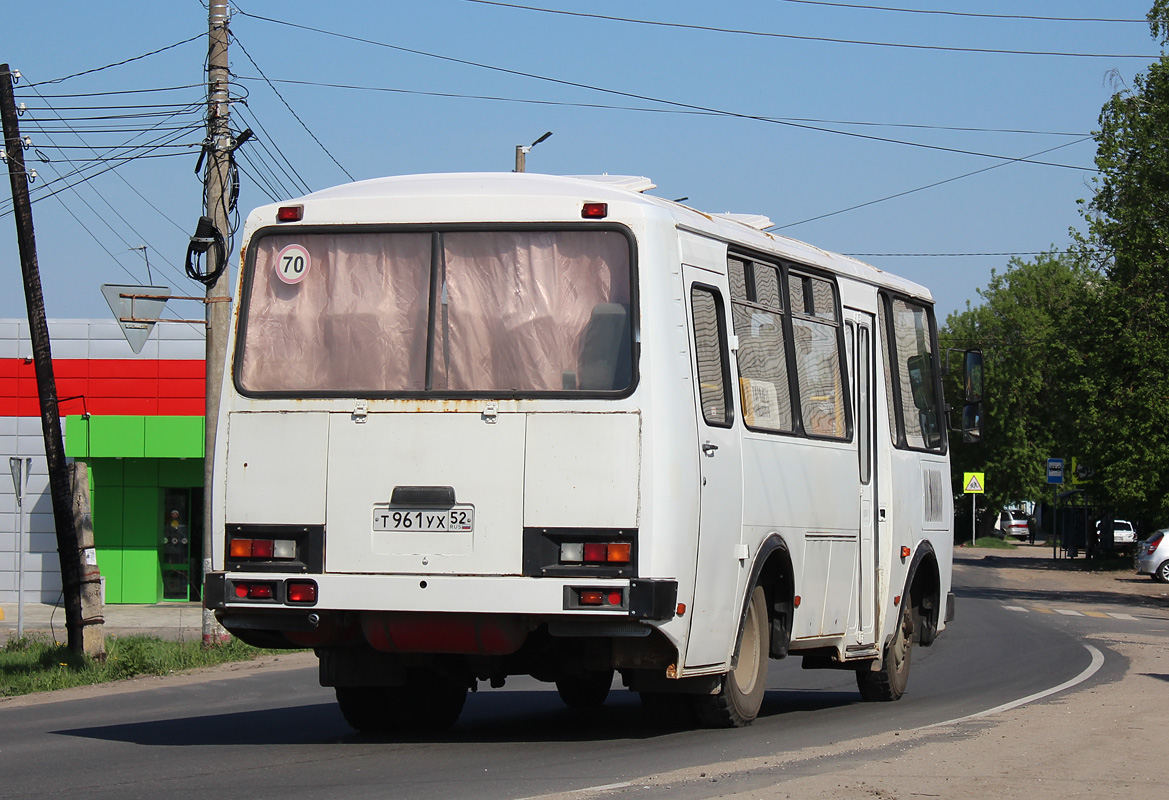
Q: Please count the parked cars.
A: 3